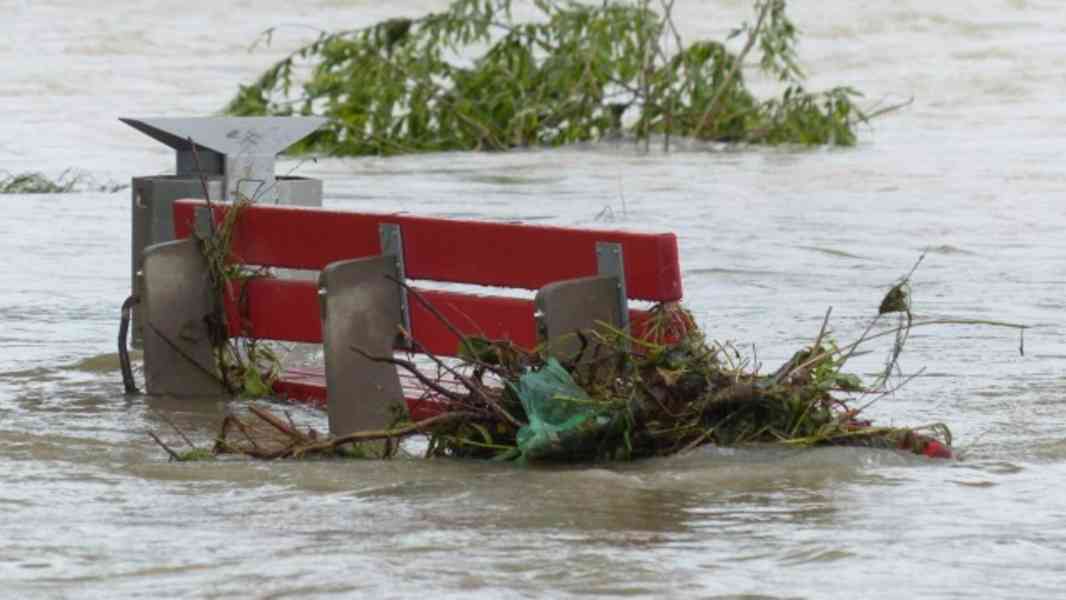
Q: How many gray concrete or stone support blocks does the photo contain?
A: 3